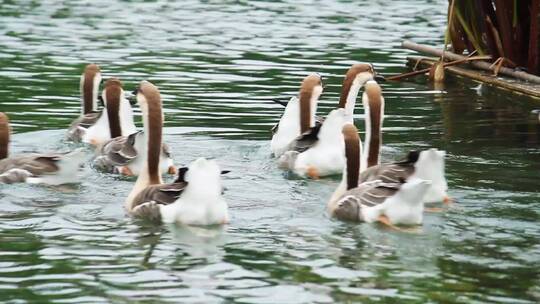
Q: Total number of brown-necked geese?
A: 8